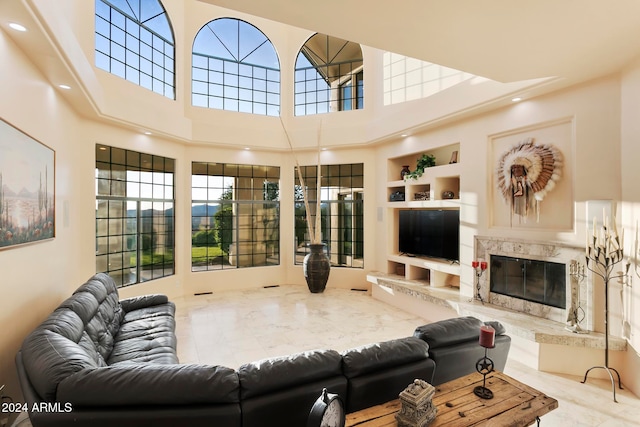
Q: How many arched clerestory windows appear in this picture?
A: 3